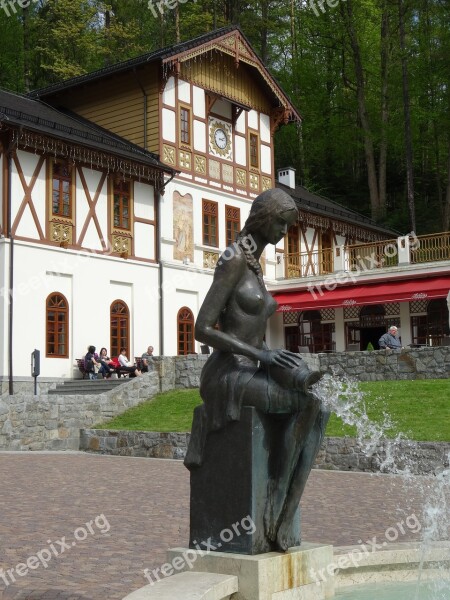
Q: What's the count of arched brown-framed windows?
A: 3